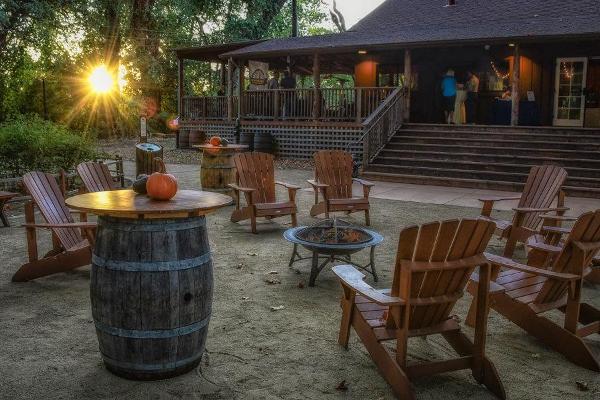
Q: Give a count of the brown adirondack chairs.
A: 8